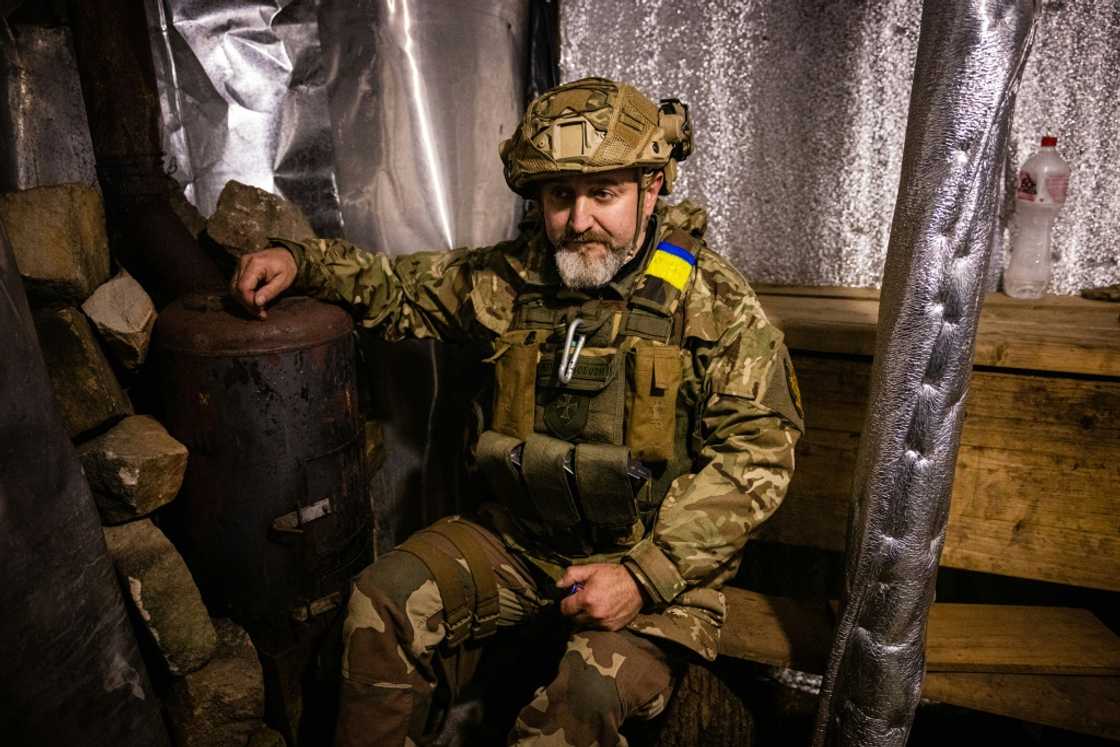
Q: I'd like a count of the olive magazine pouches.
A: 3